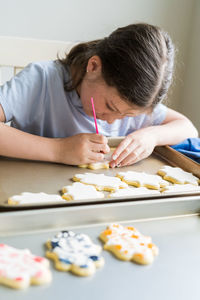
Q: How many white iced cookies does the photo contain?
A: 7